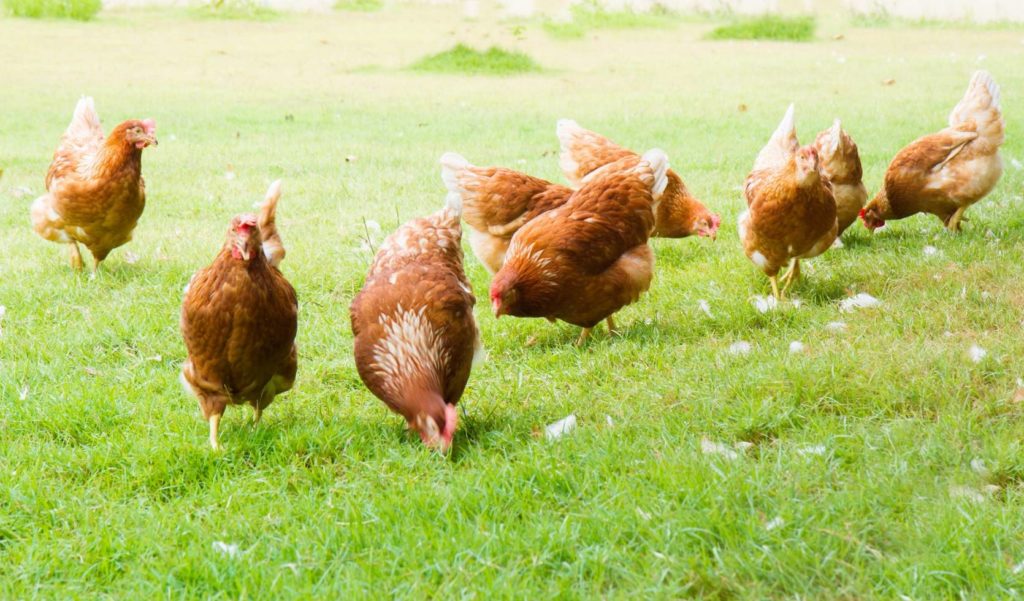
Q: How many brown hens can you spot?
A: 9